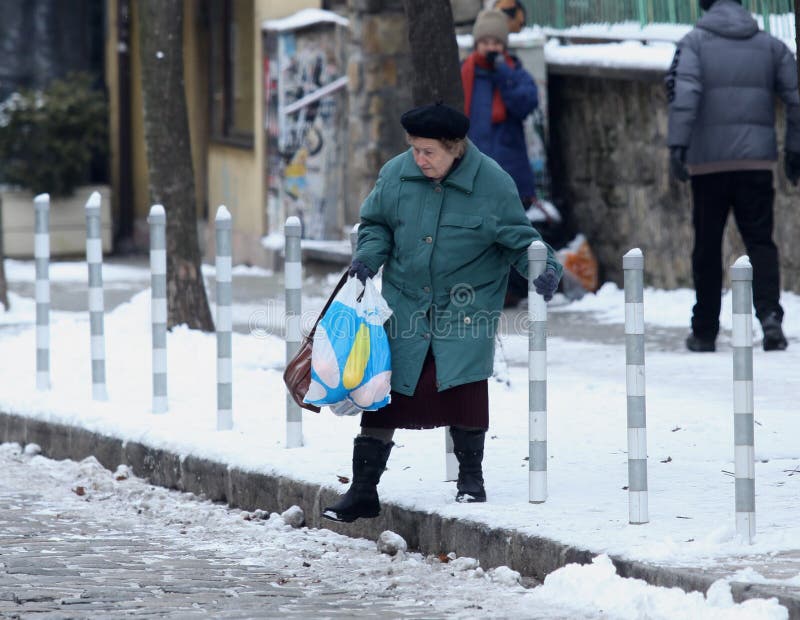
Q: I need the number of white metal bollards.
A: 10